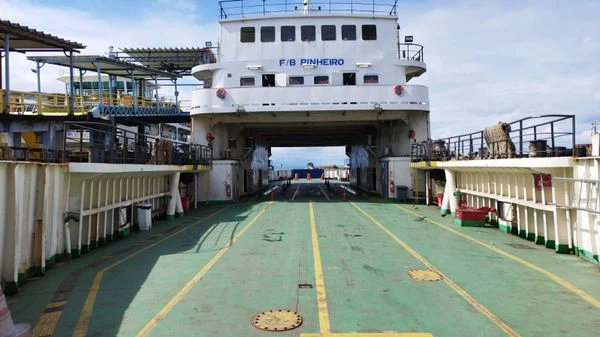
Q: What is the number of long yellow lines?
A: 5